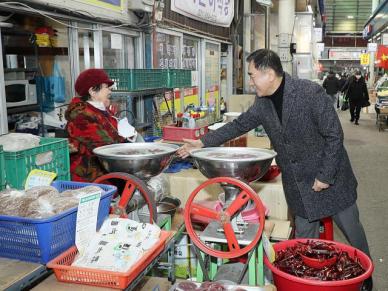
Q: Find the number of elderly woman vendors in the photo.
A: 1